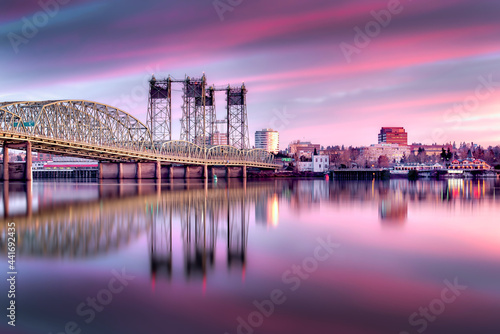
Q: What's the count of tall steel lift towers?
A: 4